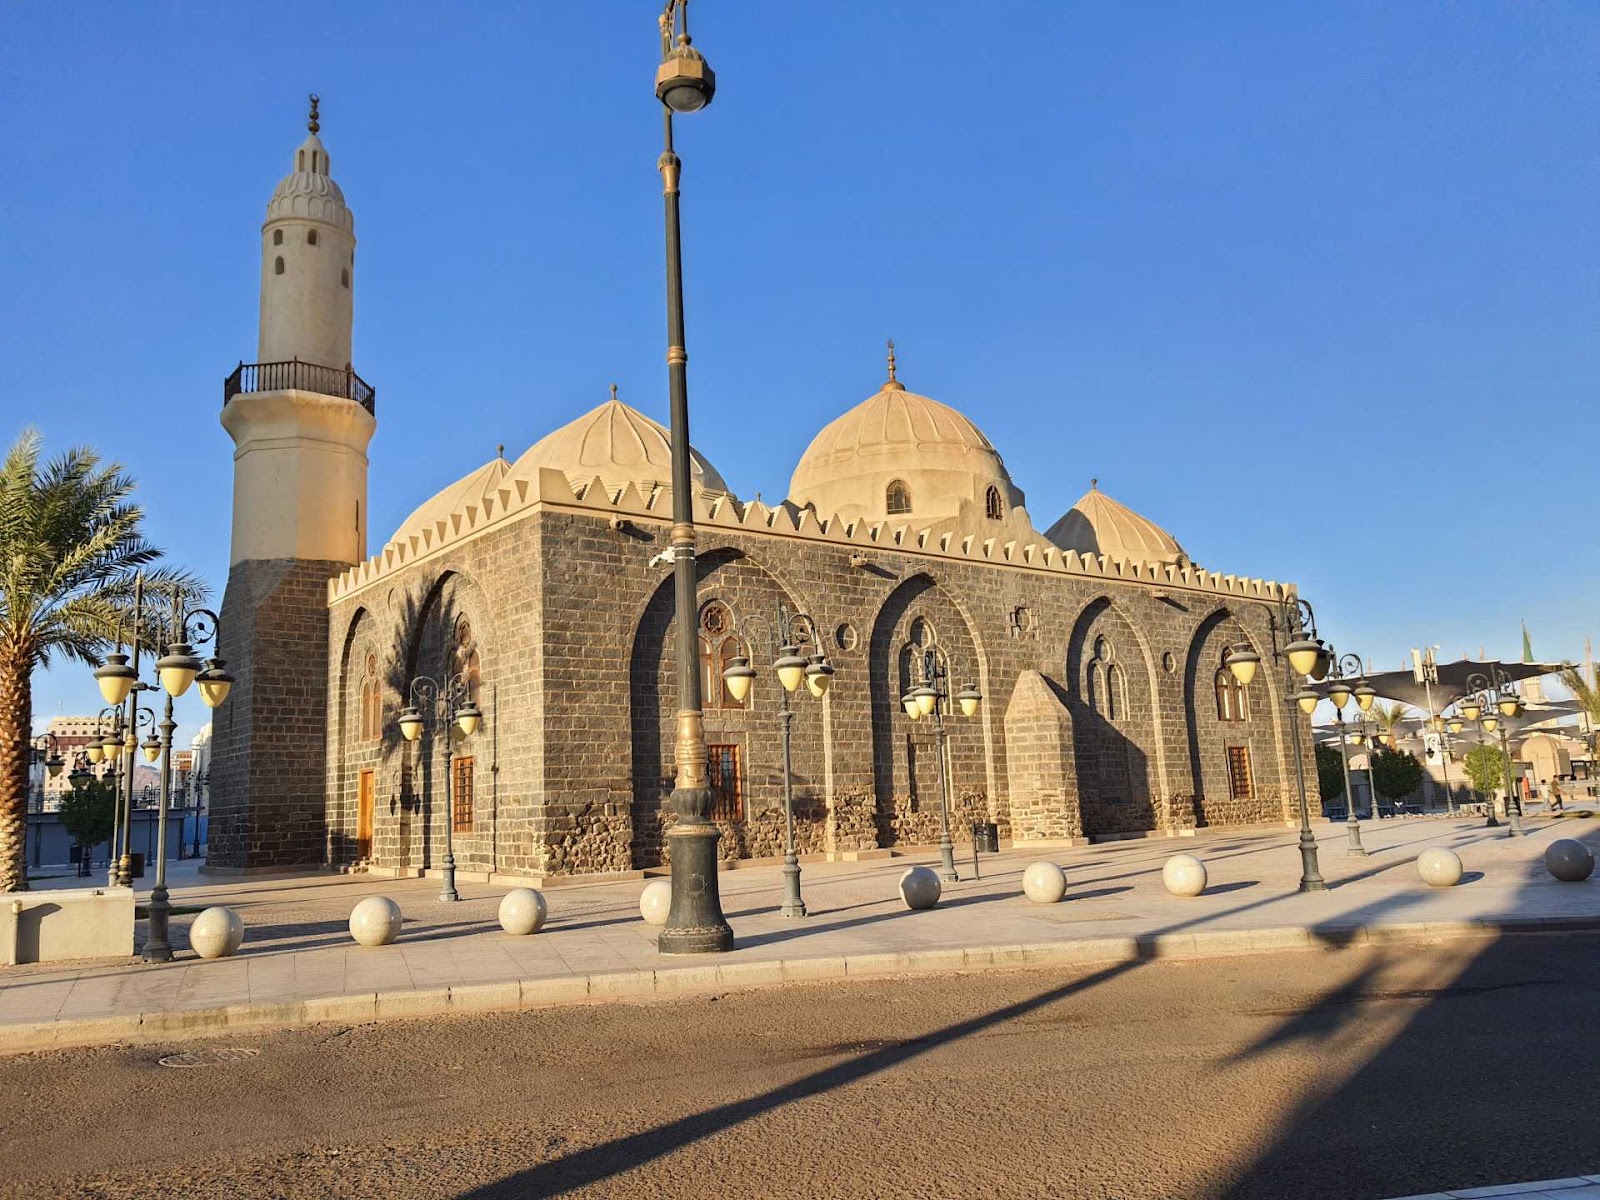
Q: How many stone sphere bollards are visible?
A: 9